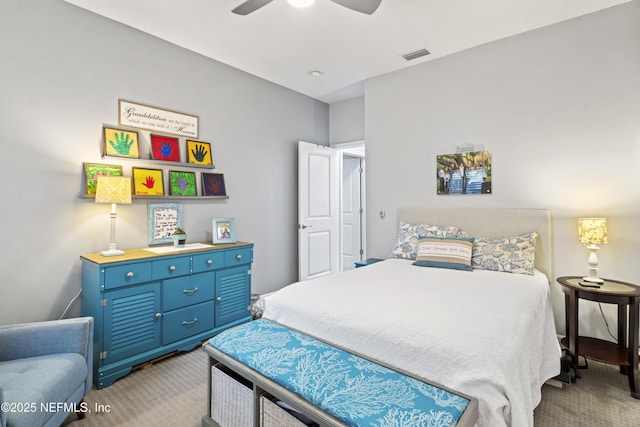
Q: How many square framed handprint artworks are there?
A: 7